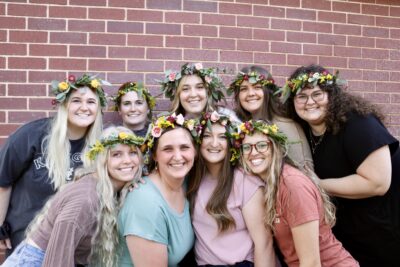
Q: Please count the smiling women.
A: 9